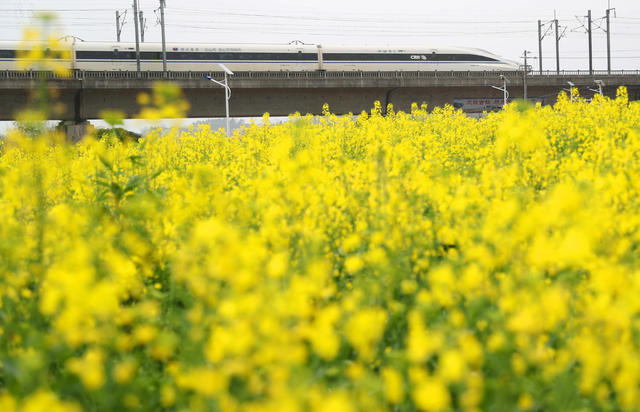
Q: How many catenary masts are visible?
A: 8